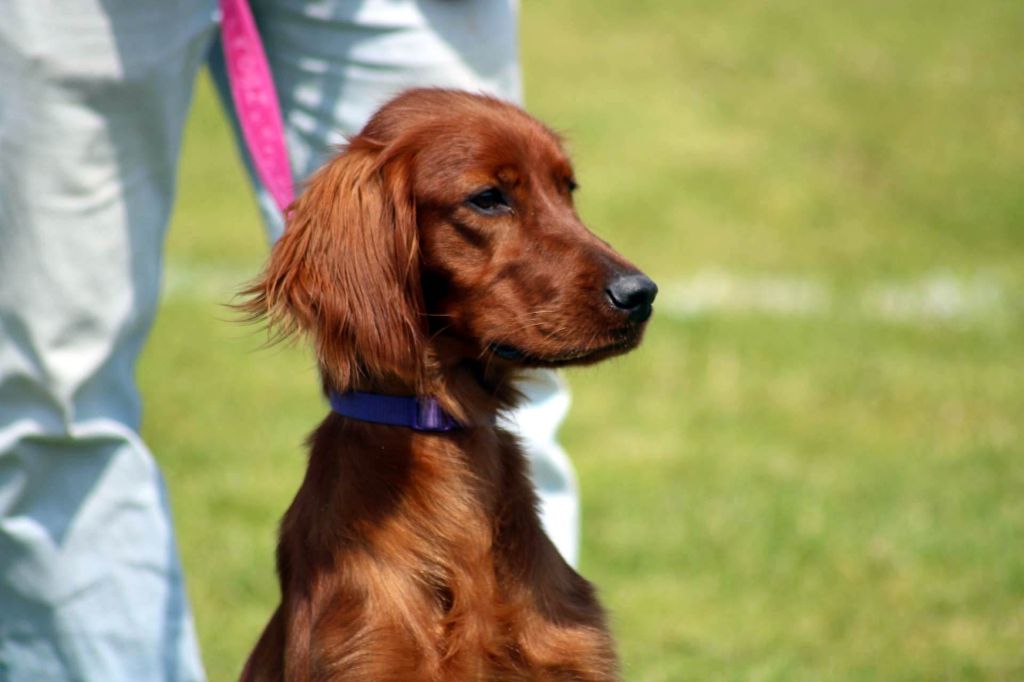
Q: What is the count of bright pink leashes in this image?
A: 1